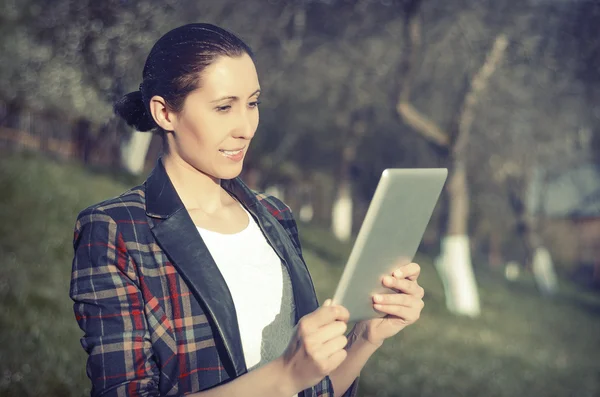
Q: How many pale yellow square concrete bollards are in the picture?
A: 0